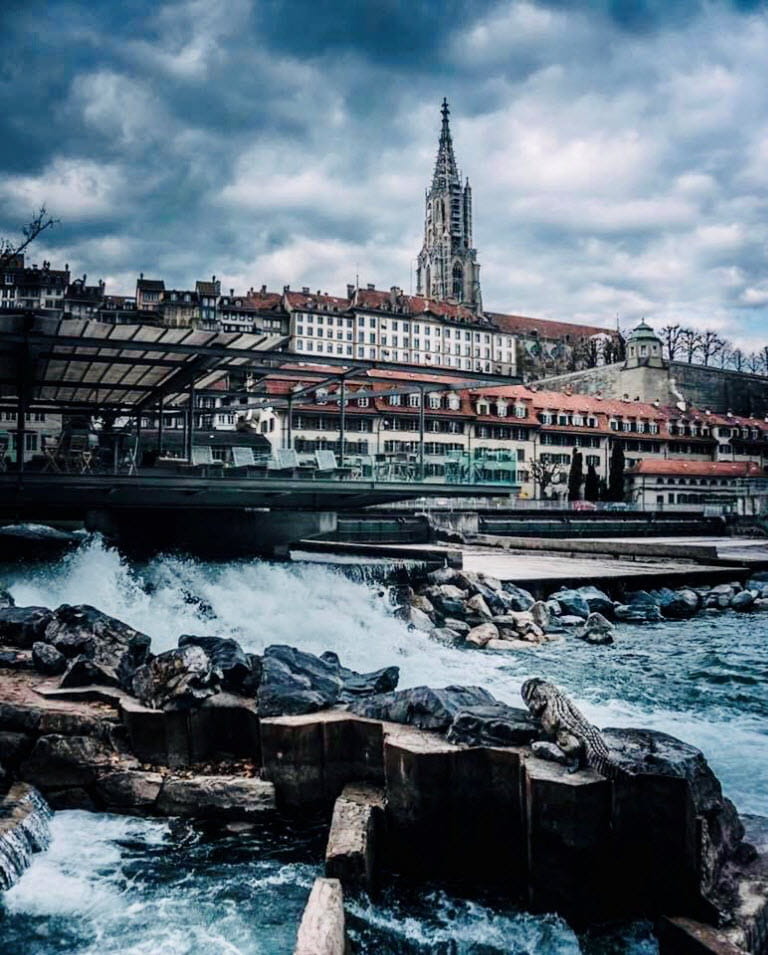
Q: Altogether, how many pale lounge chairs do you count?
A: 4